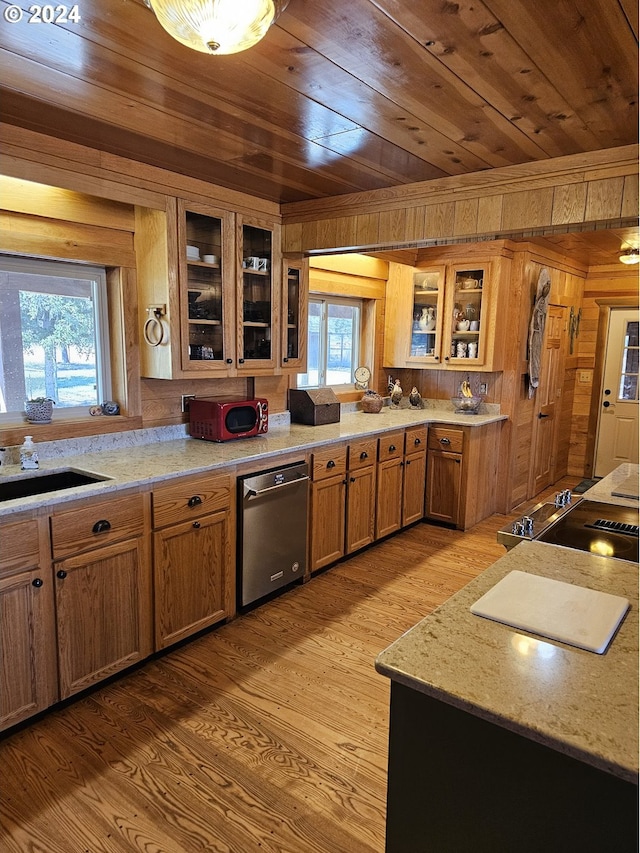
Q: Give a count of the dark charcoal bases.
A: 1